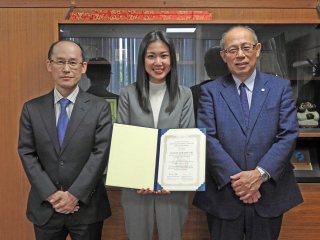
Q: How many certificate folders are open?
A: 1